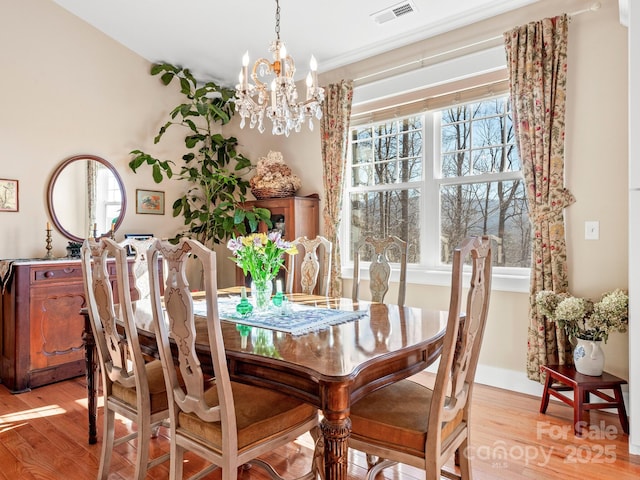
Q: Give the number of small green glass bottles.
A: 2